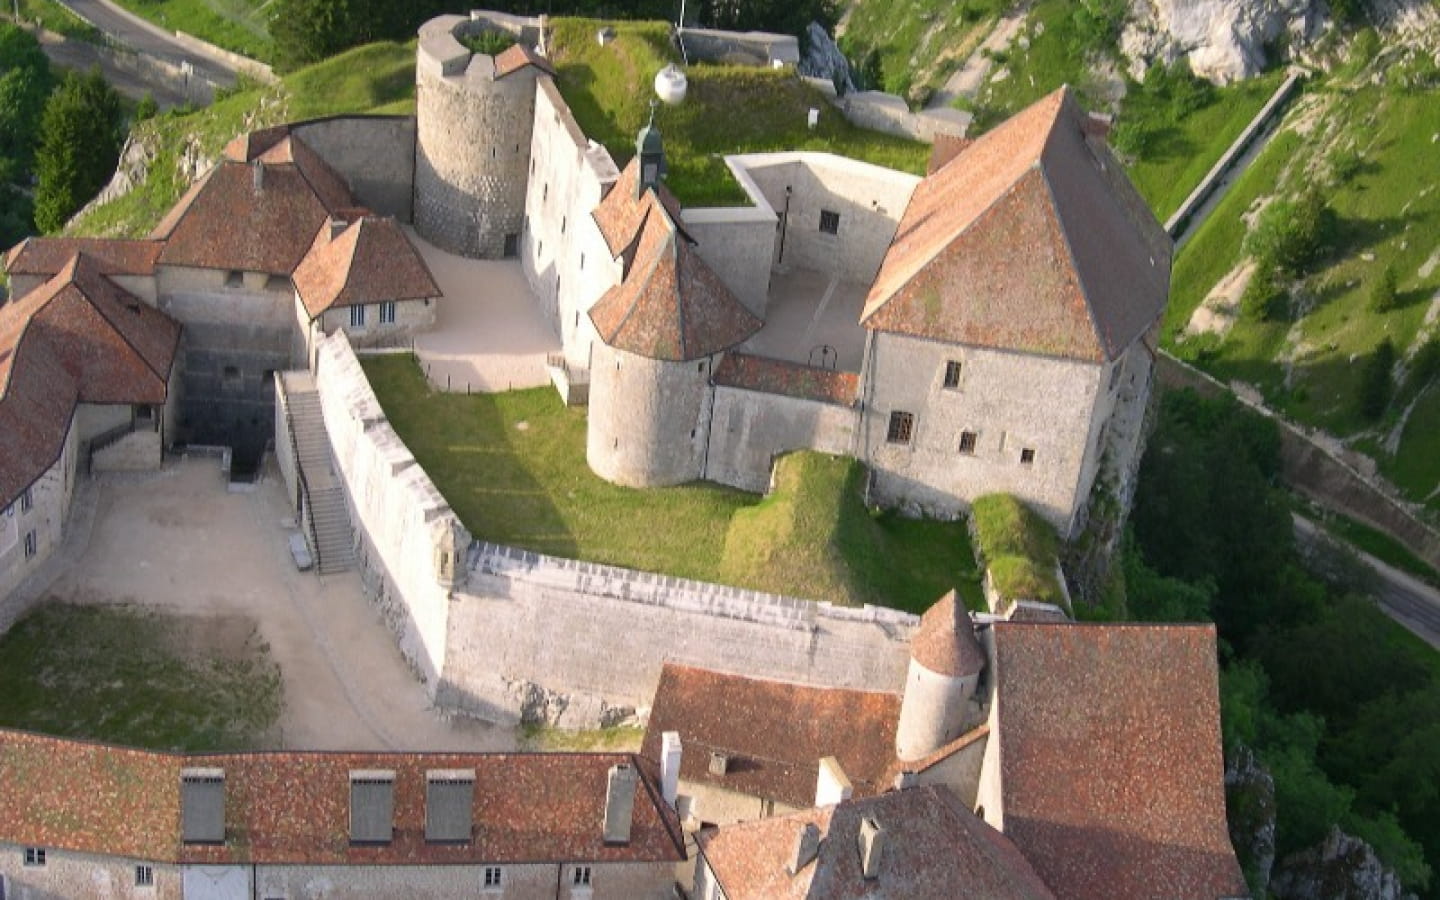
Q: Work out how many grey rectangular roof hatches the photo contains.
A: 3